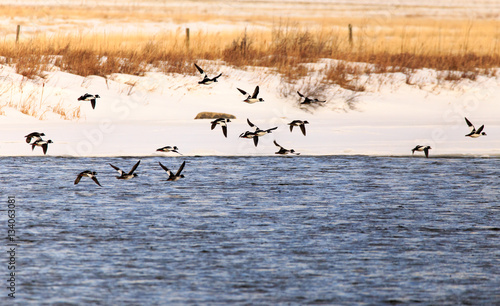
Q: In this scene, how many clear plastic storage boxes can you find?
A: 0